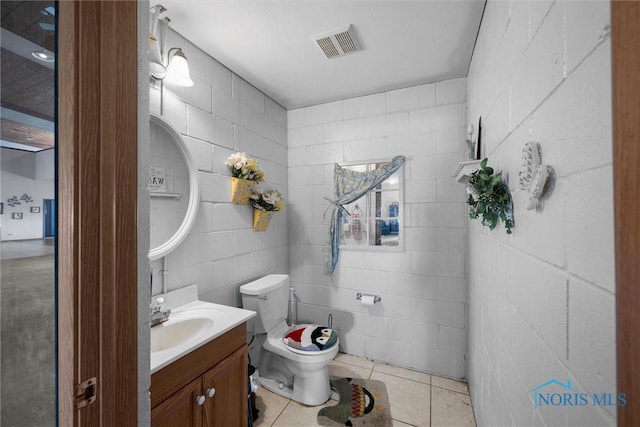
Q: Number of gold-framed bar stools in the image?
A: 0